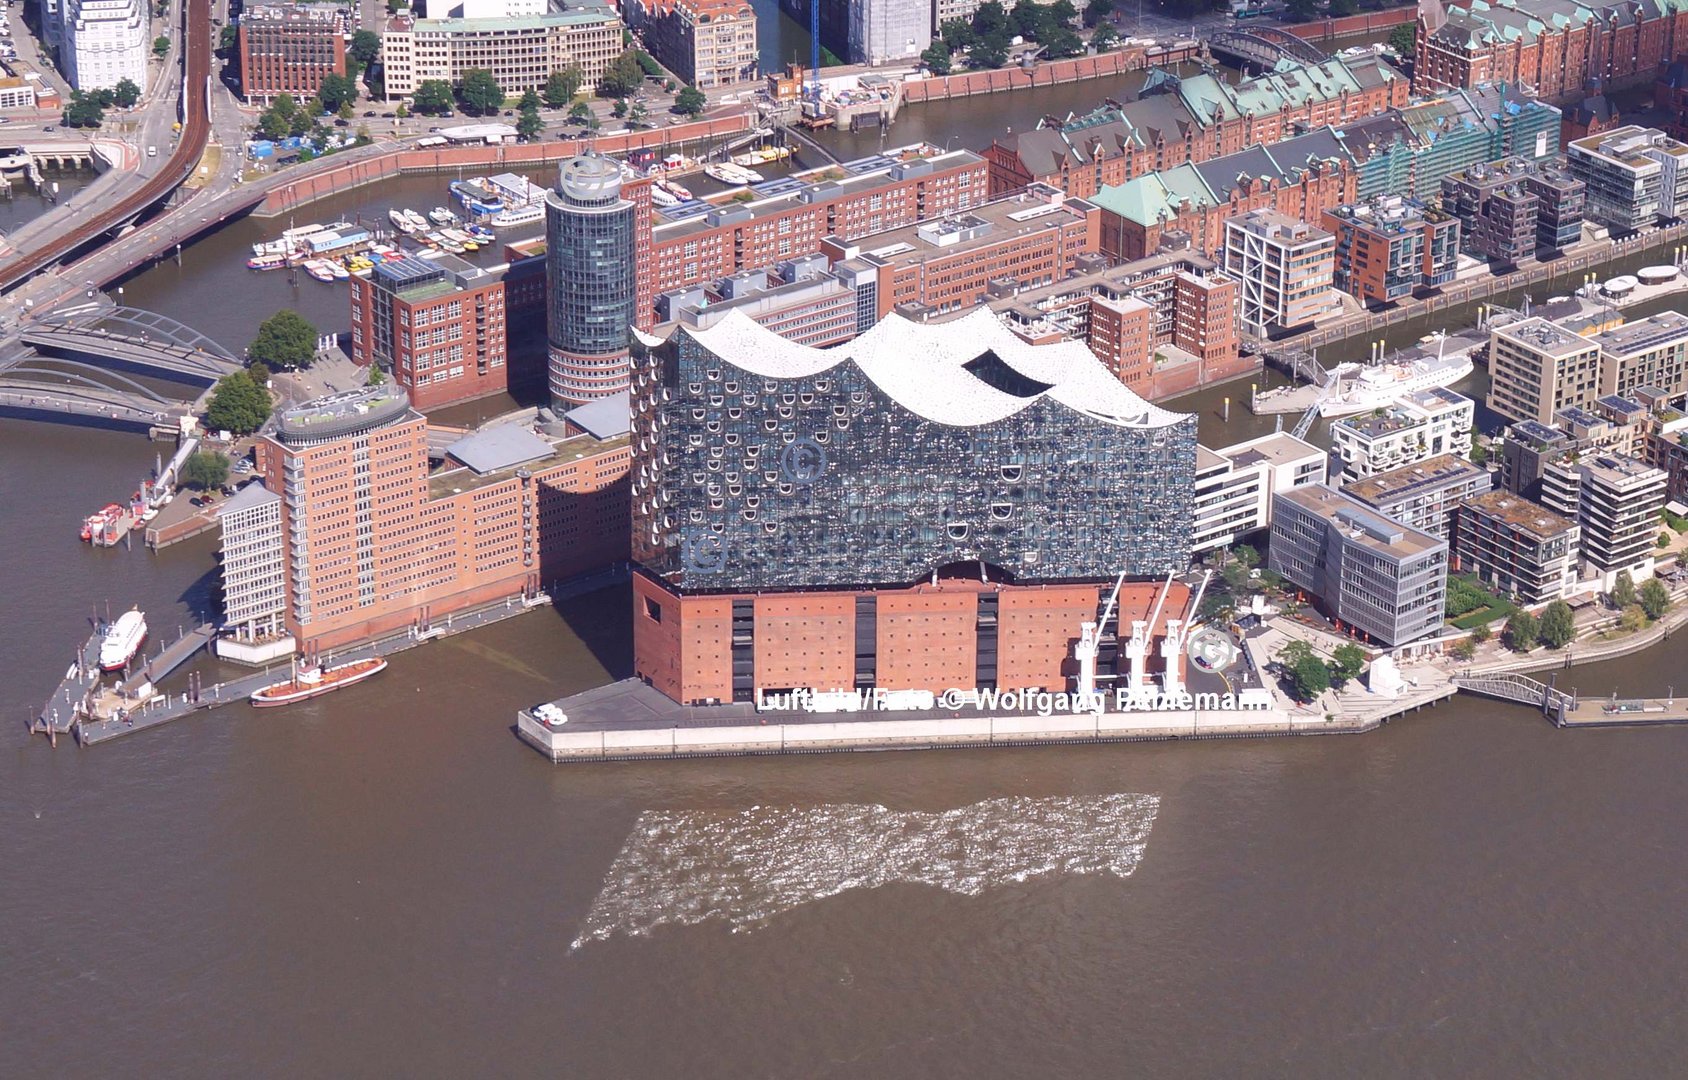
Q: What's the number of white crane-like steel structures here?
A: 3